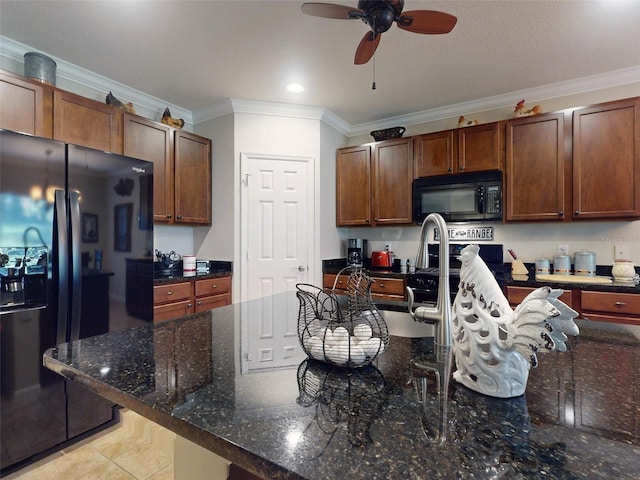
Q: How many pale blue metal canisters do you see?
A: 3